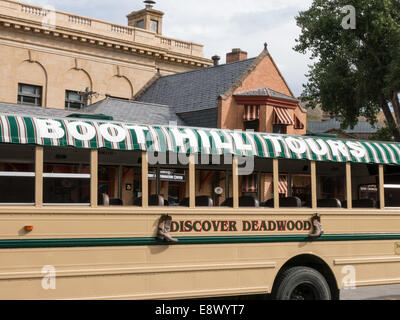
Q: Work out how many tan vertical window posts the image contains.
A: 9